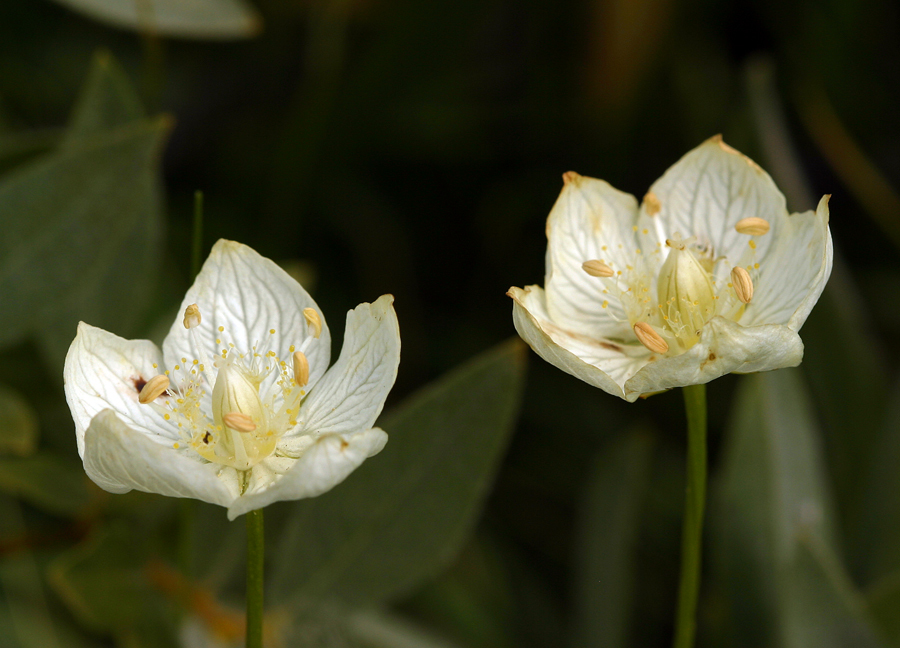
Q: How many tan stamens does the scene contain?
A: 10